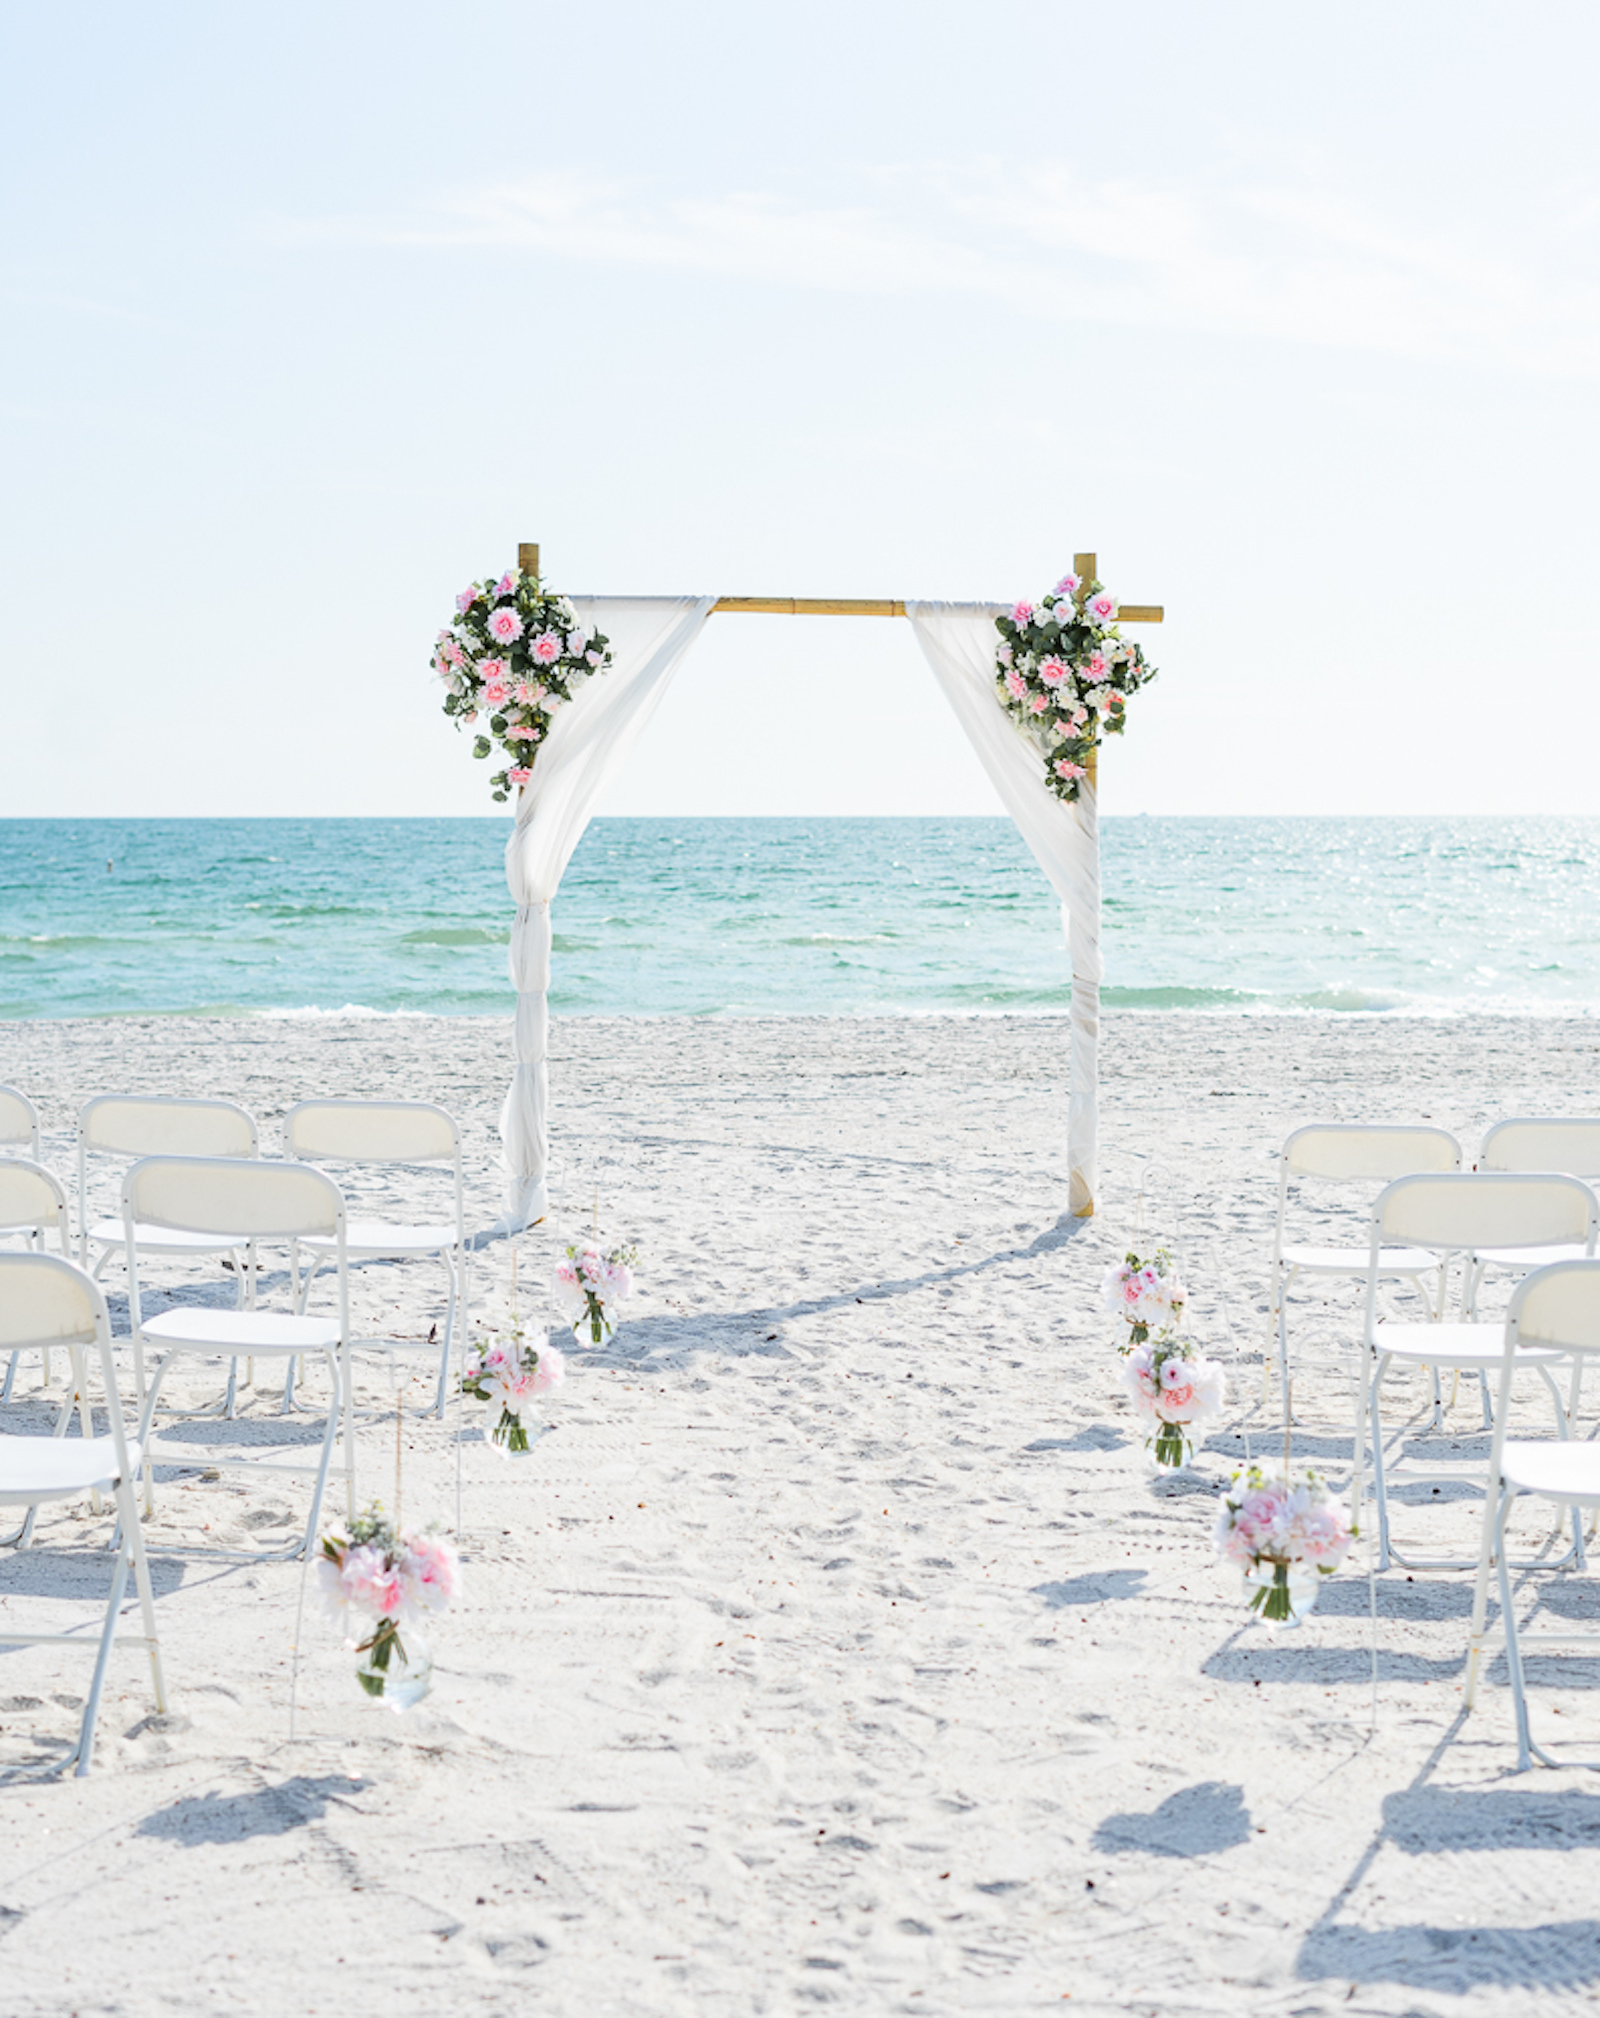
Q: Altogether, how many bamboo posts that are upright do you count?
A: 2